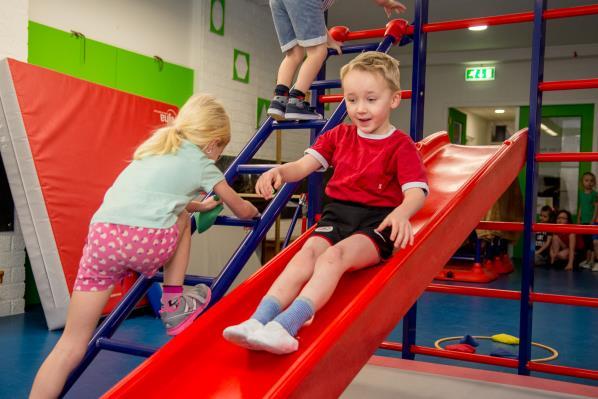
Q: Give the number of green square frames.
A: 3